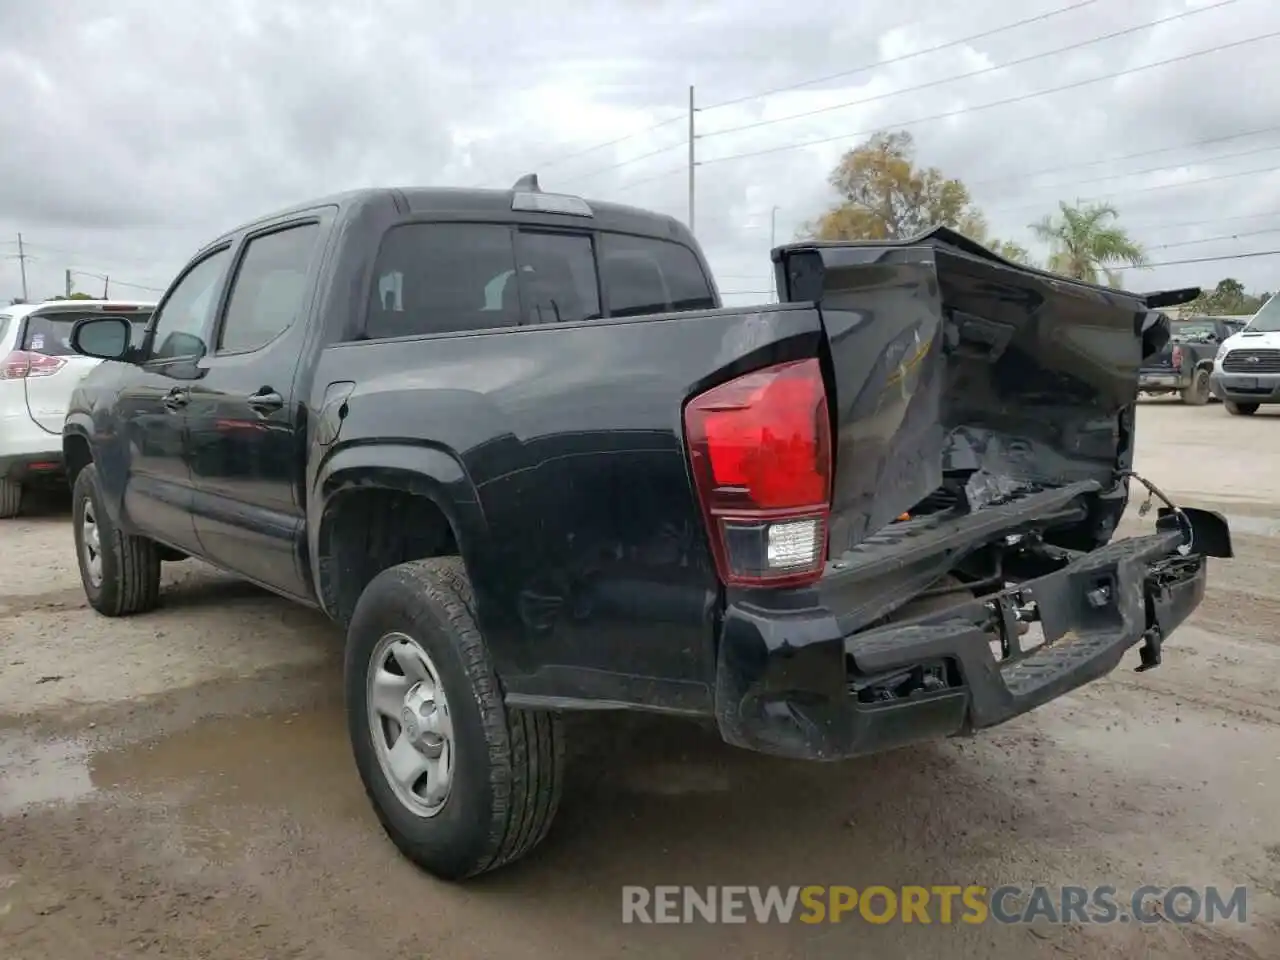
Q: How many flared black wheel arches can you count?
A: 2